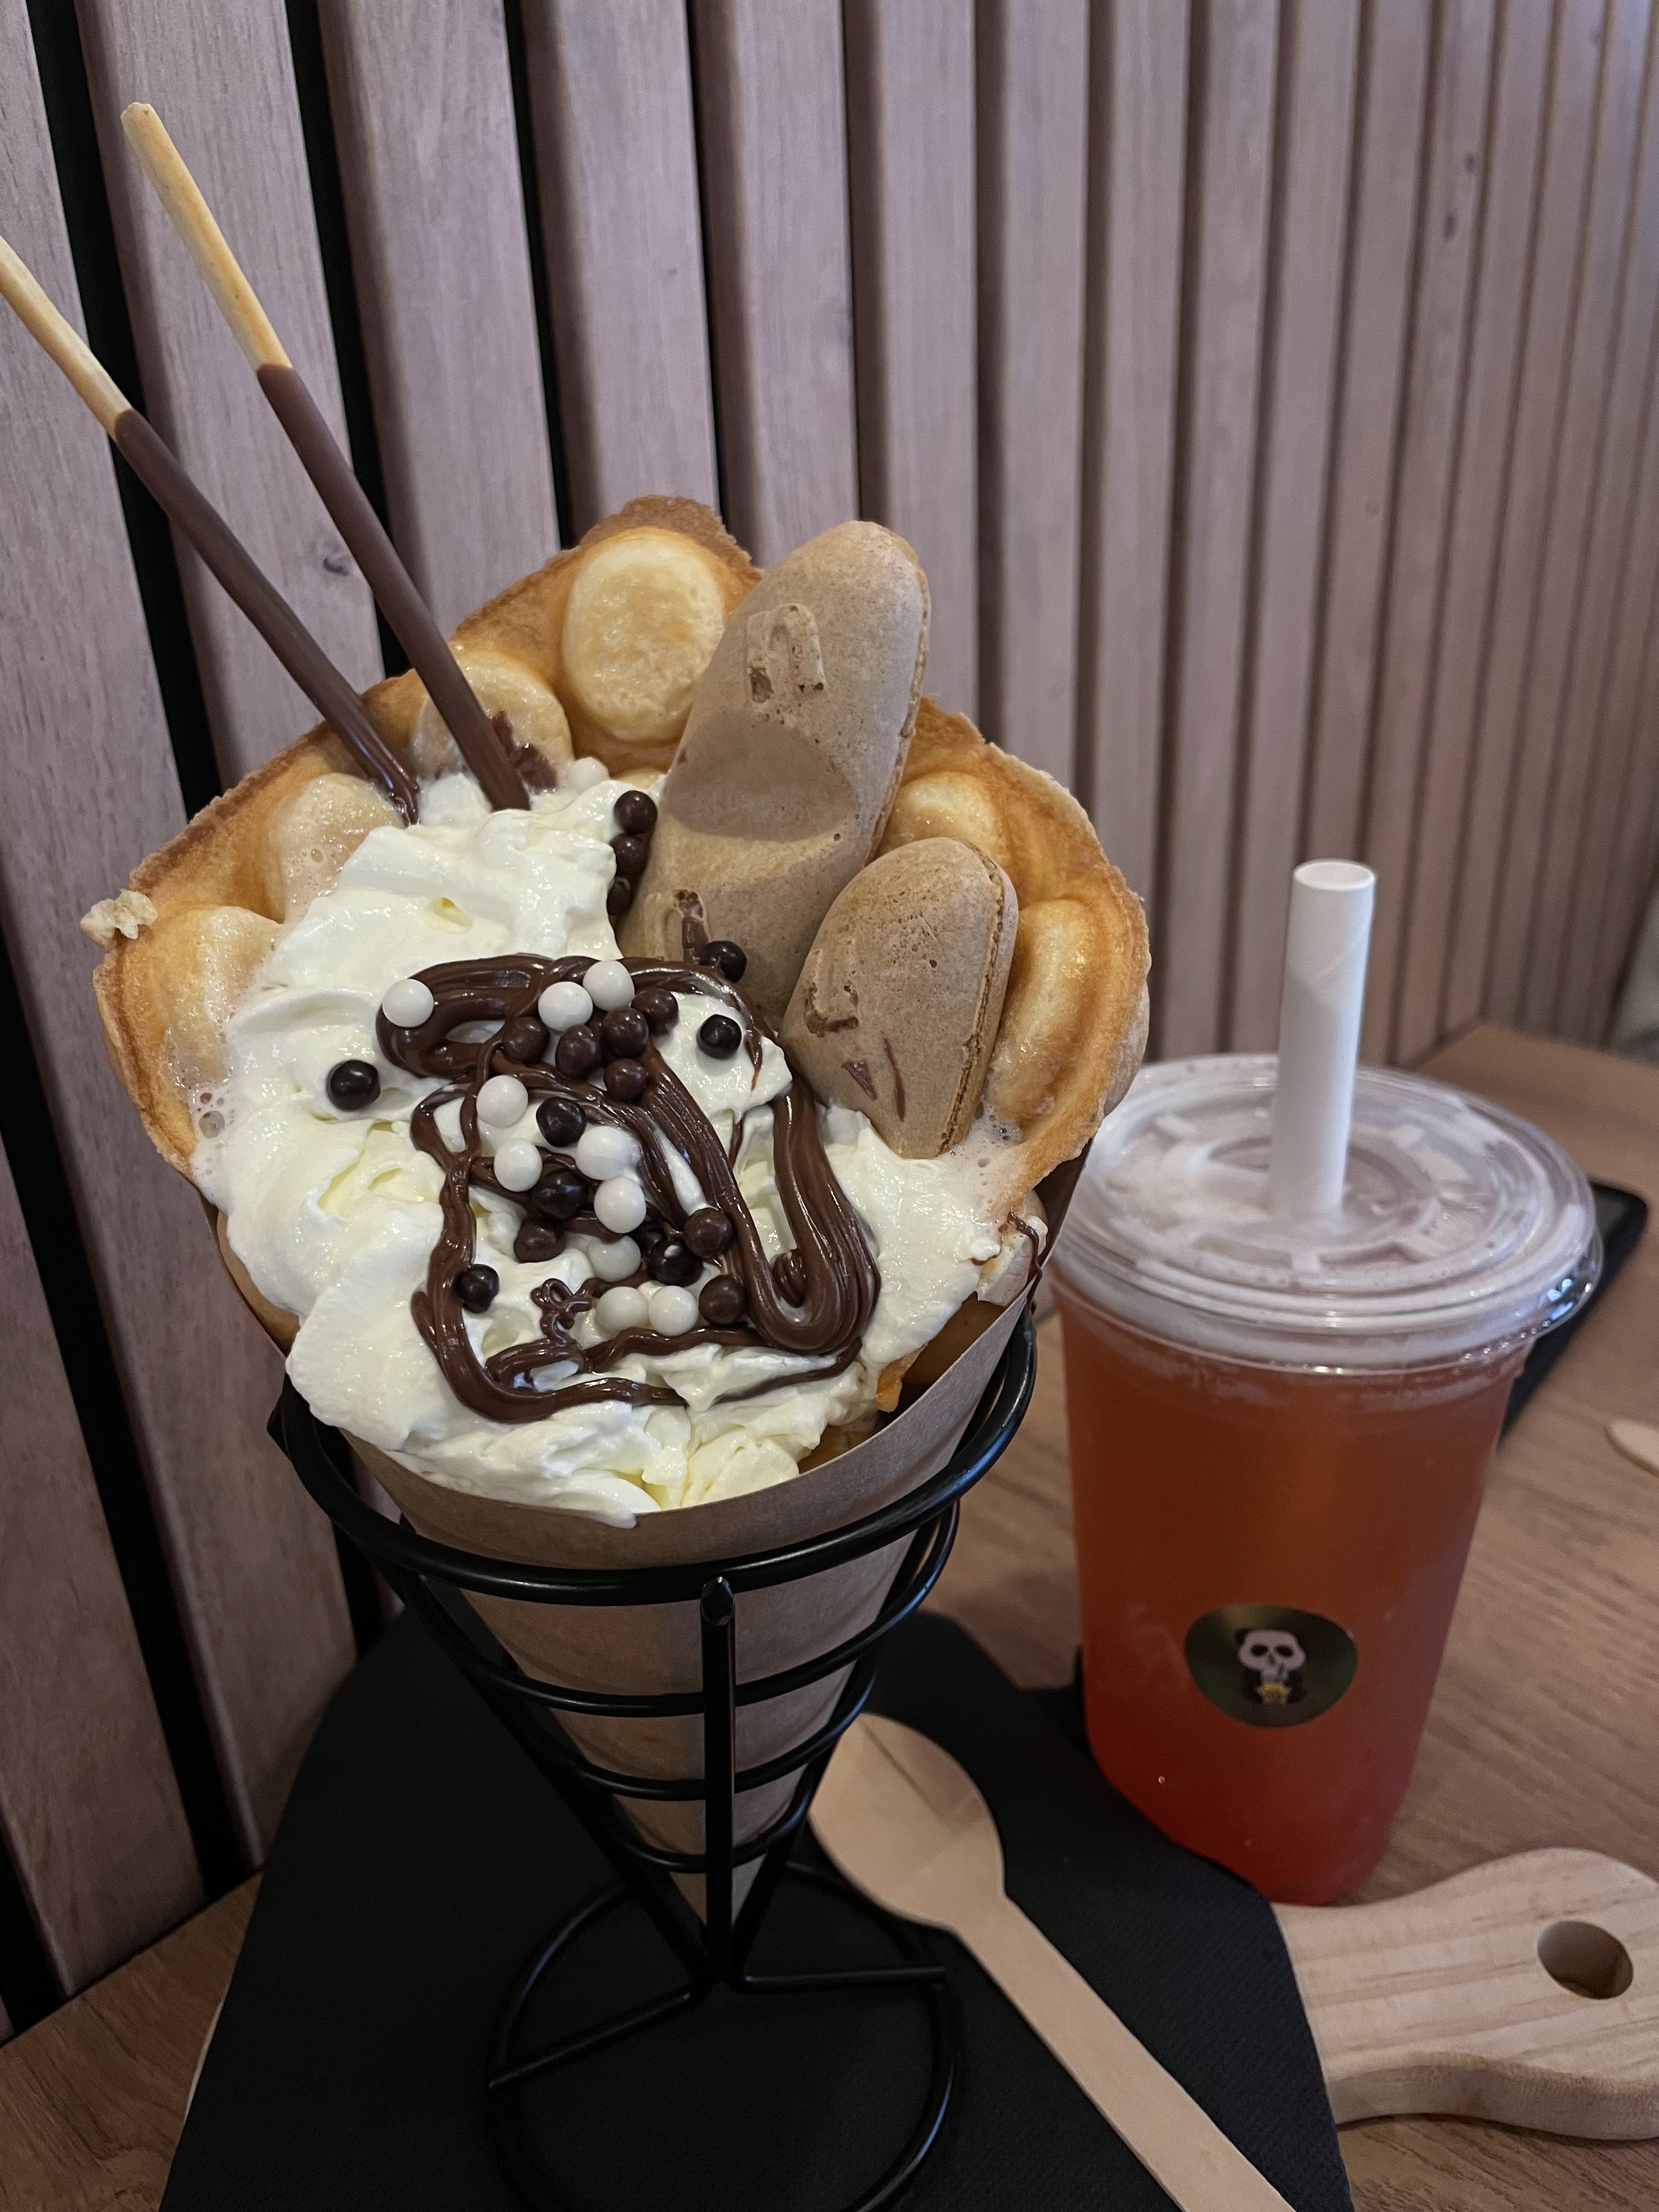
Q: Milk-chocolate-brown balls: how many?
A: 11